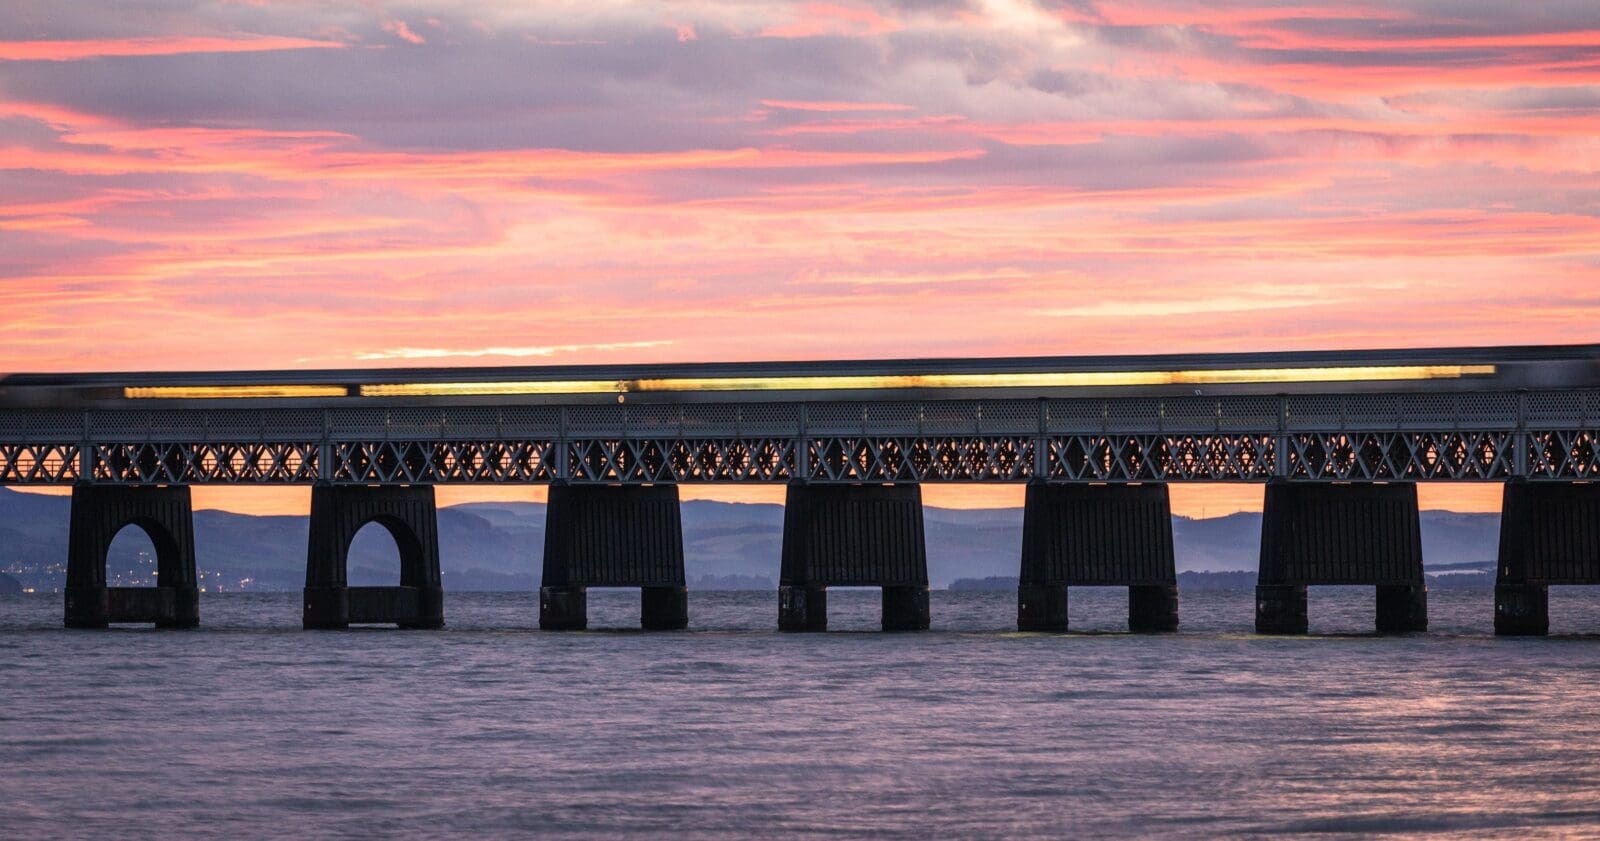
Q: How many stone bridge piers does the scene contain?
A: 7